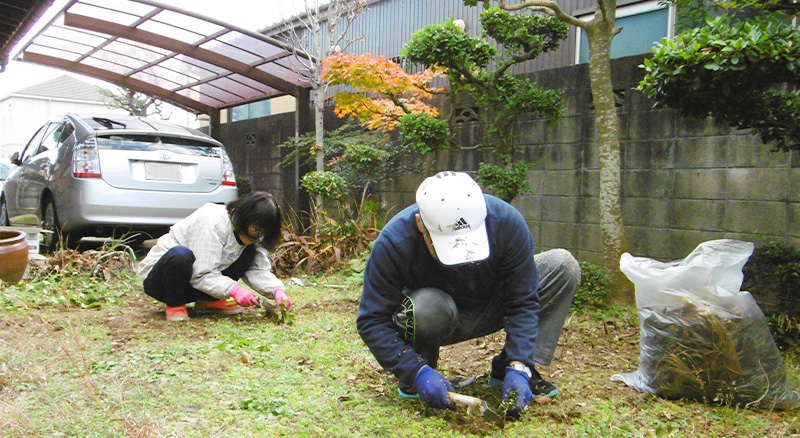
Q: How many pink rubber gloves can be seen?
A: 2